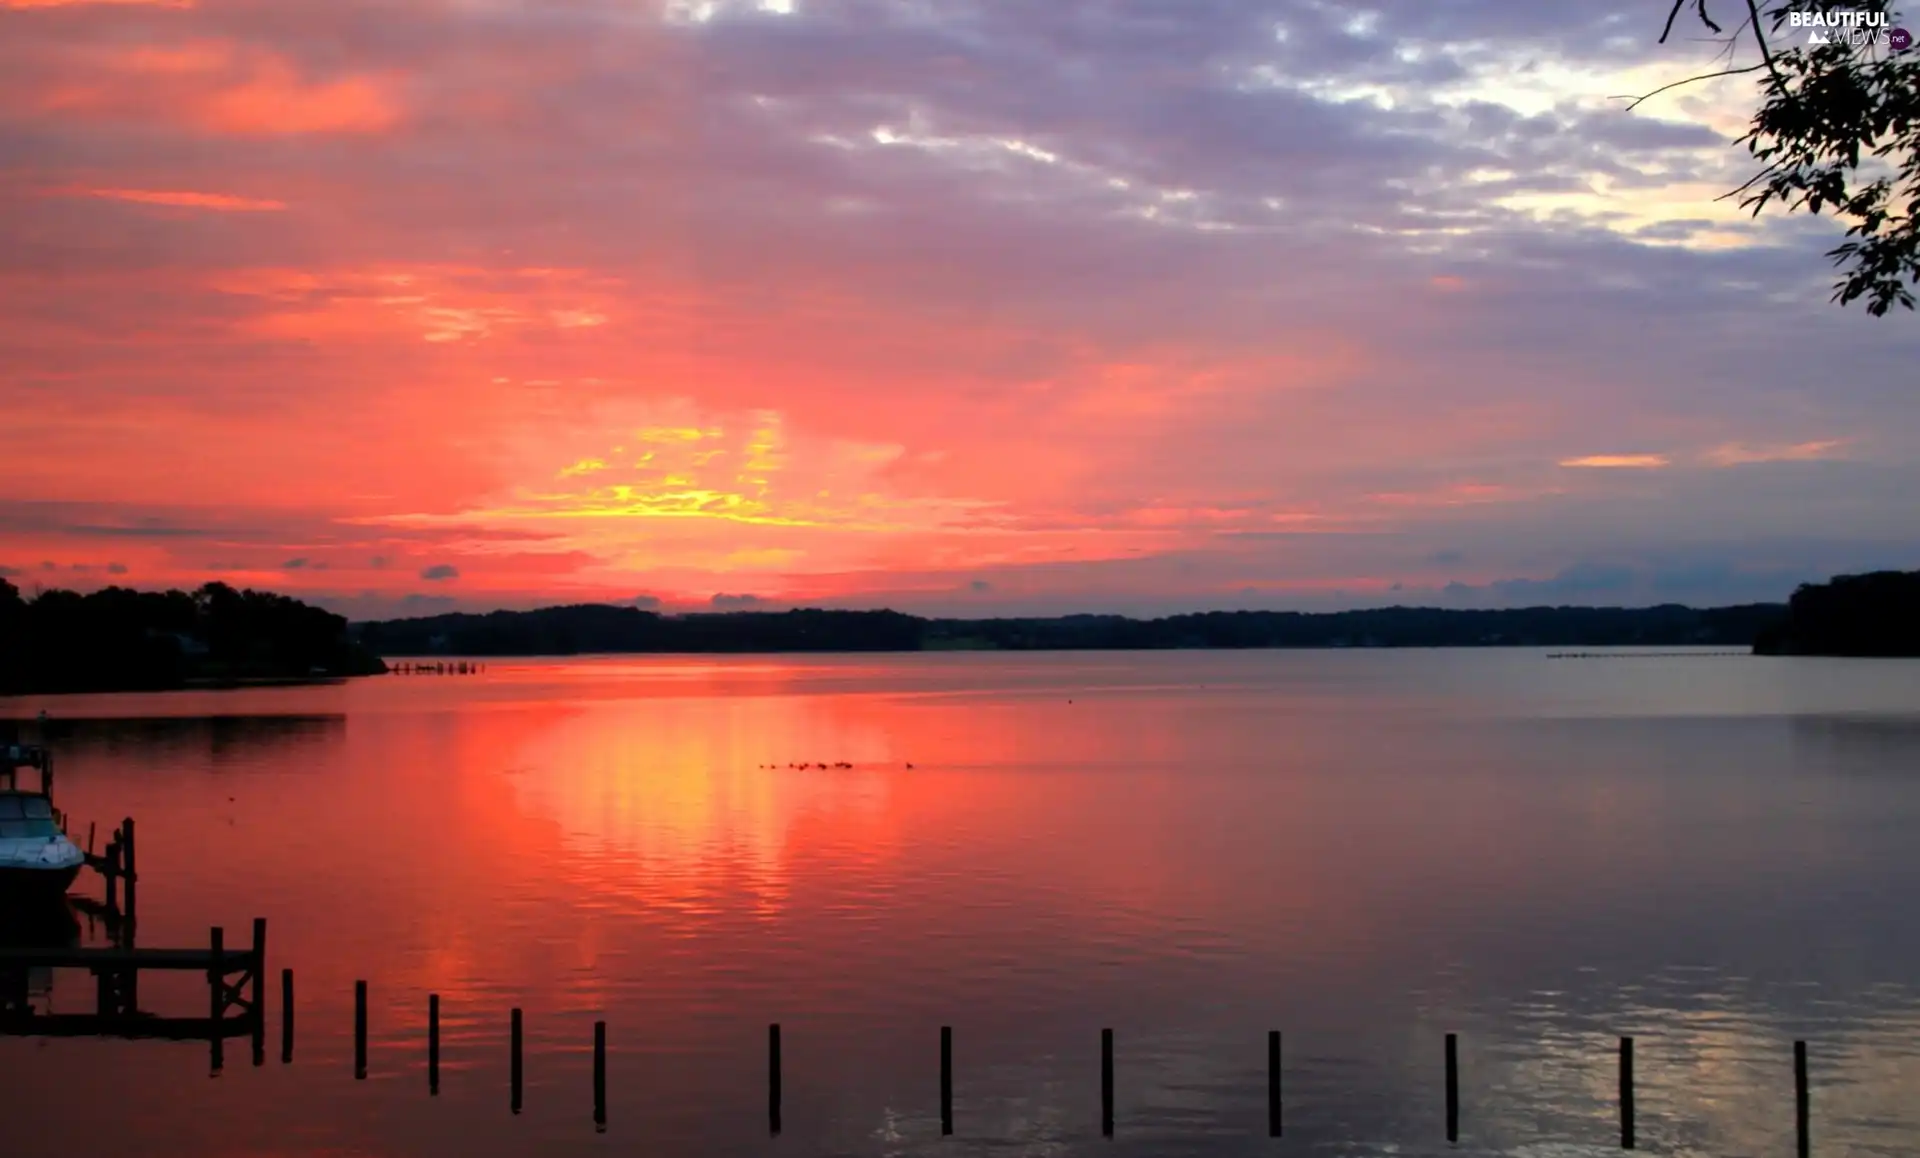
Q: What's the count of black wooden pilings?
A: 12